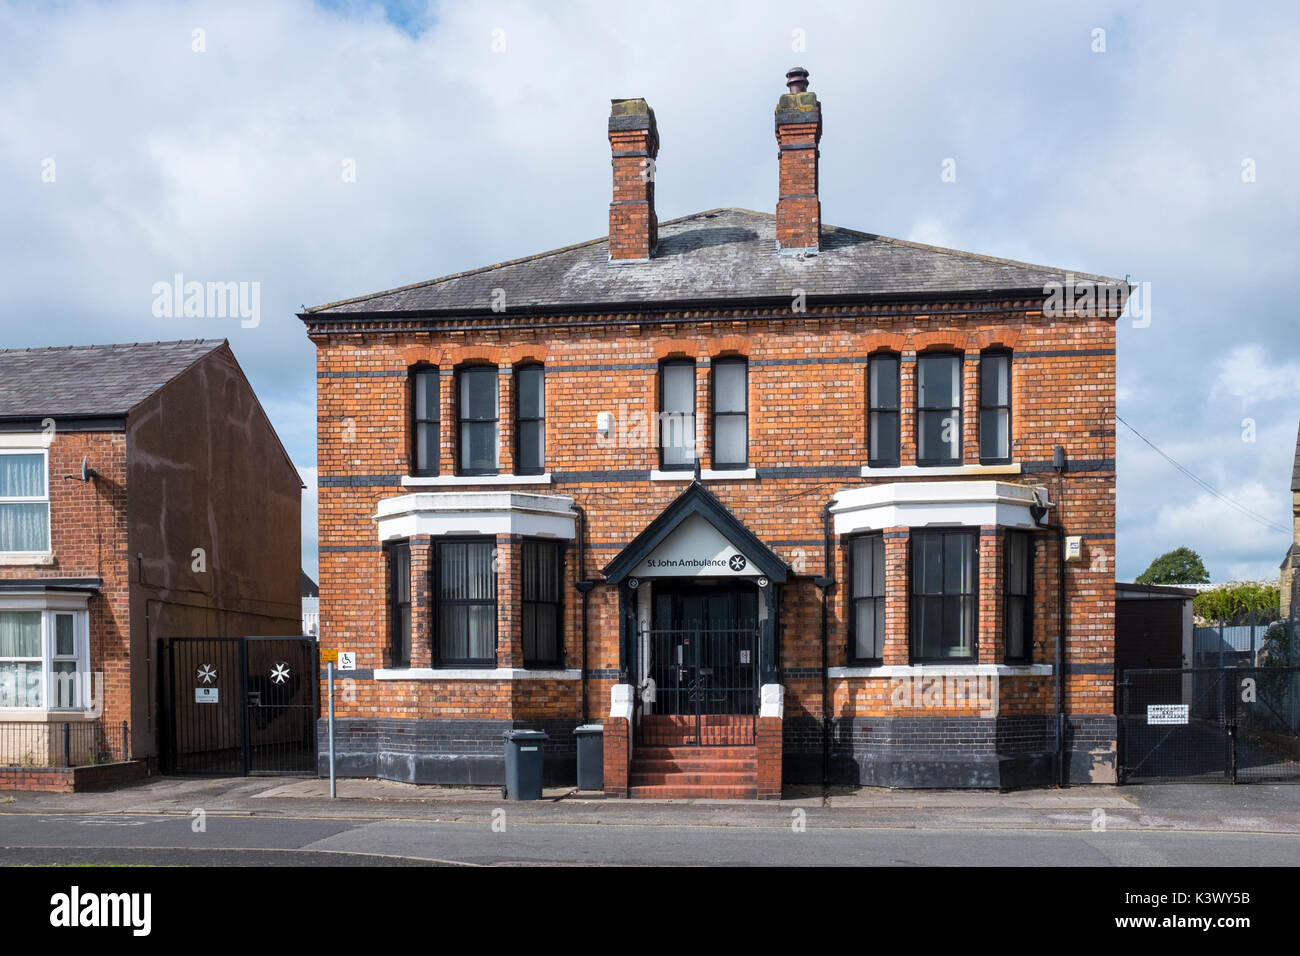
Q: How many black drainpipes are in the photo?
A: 3